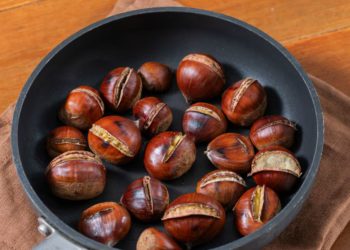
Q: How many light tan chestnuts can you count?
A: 0